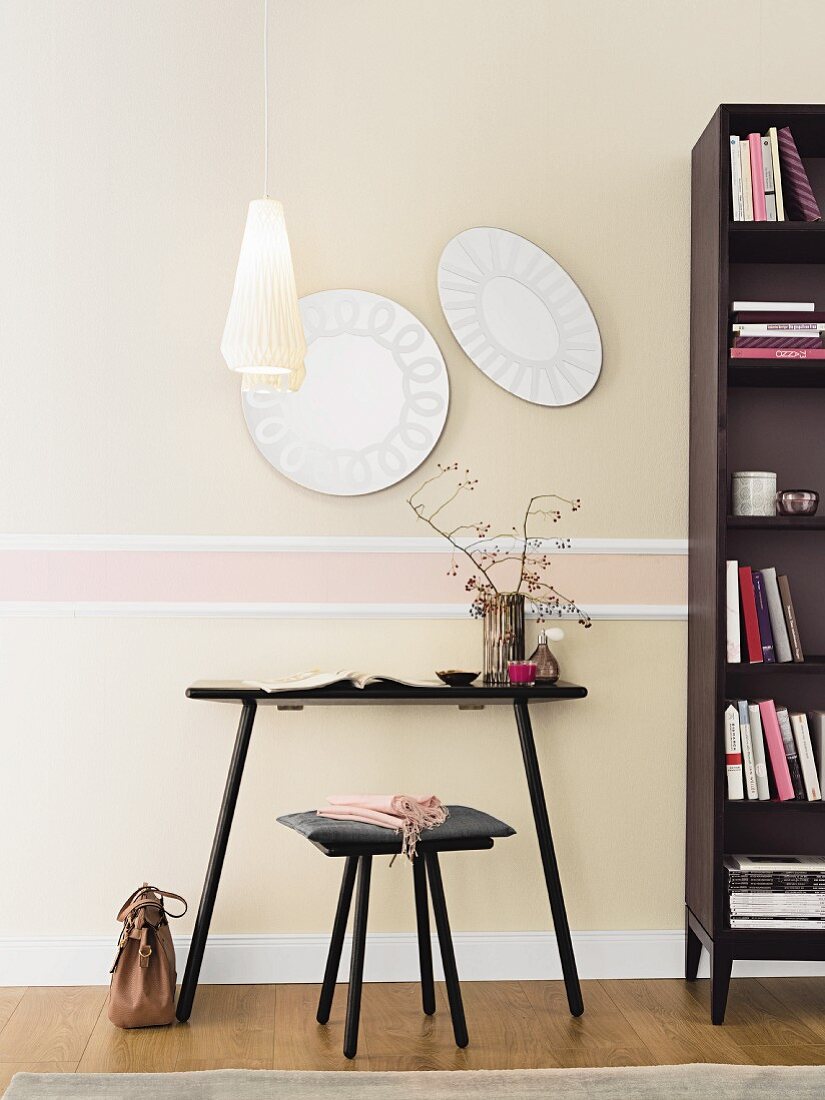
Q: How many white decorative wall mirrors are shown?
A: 2